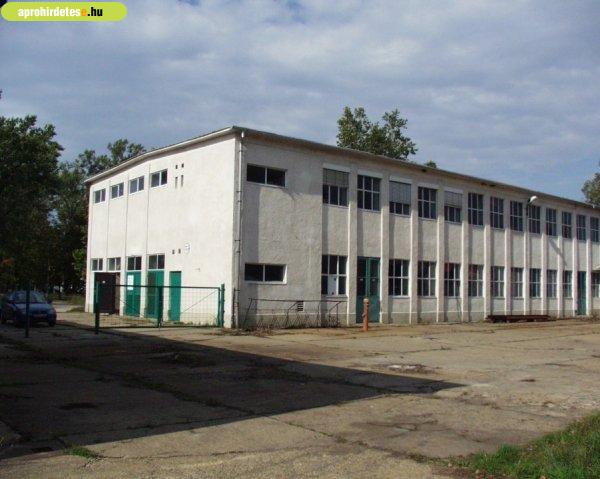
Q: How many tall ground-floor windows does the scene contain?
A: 11